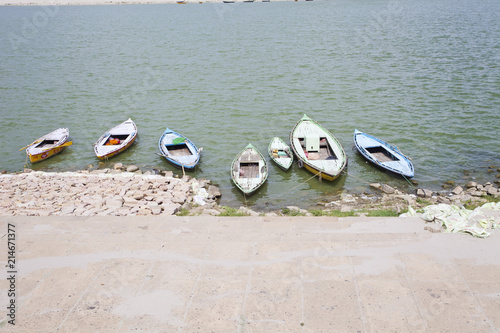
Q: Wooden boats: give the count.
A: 7